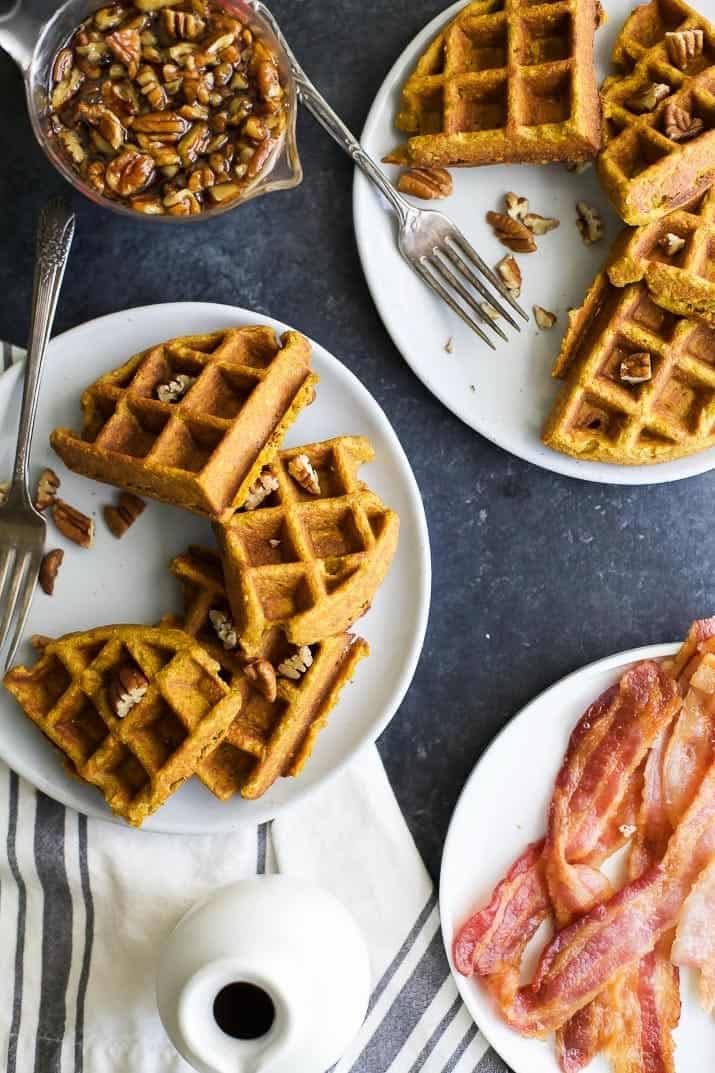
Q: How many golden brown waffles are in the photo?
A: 8